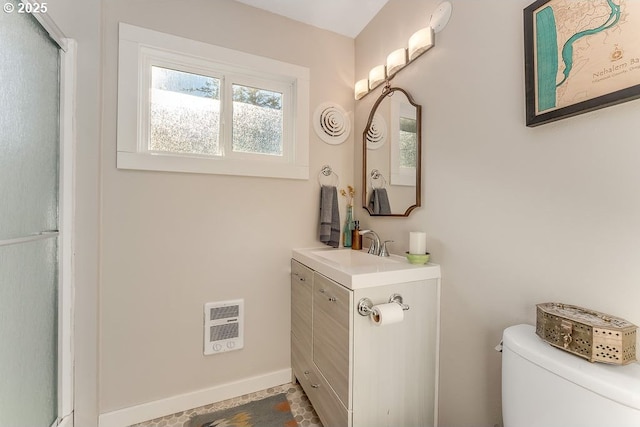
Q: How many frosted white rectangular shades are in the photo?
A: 4